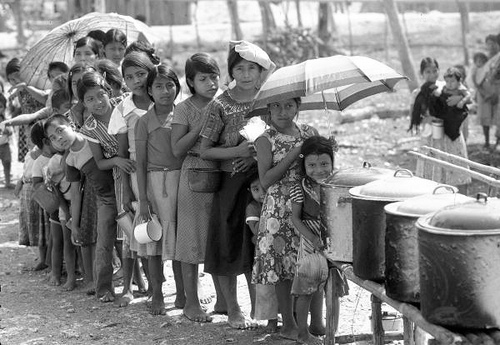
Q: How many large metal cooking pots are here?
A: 4